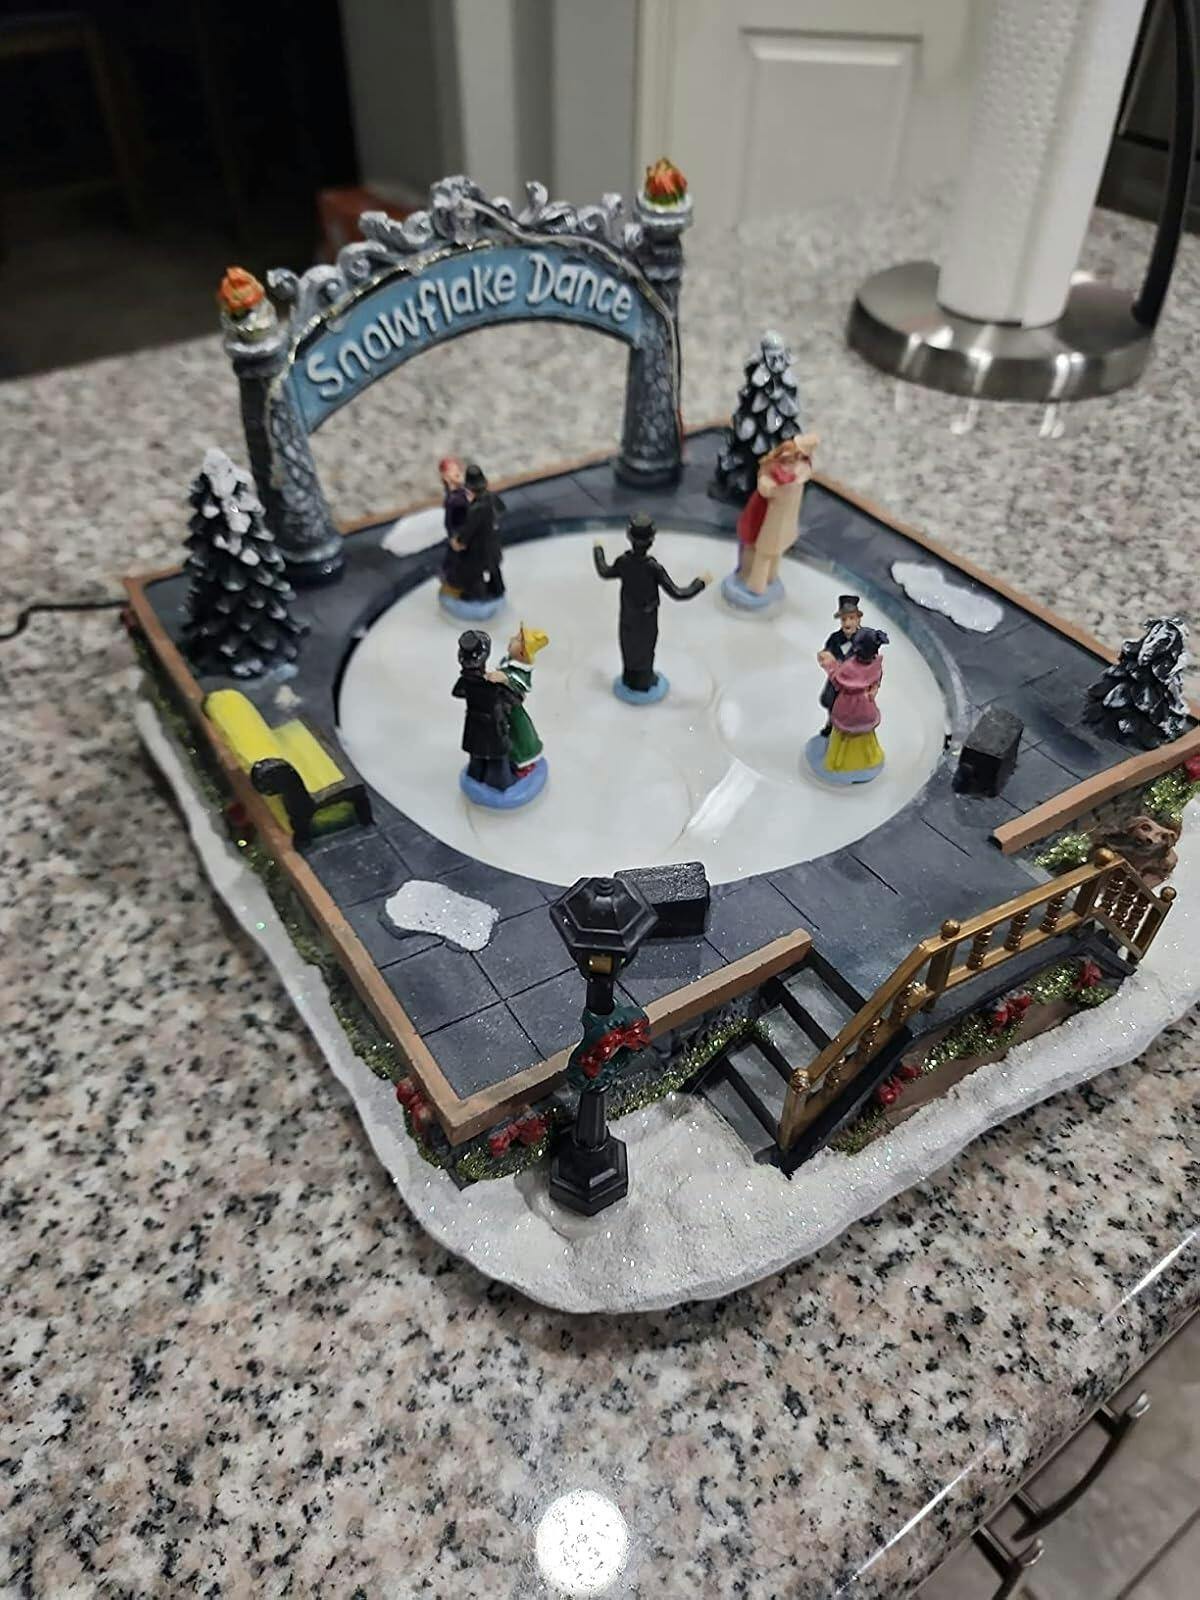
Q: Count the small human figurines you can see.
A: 9